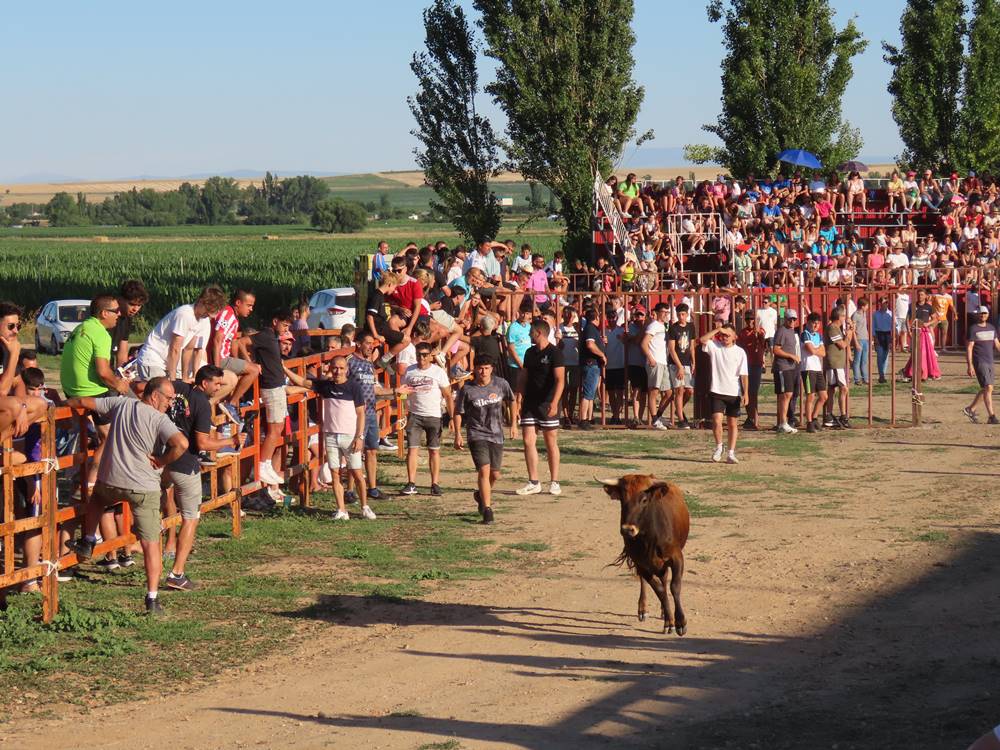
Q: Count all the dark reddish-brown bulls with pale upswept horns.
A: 1